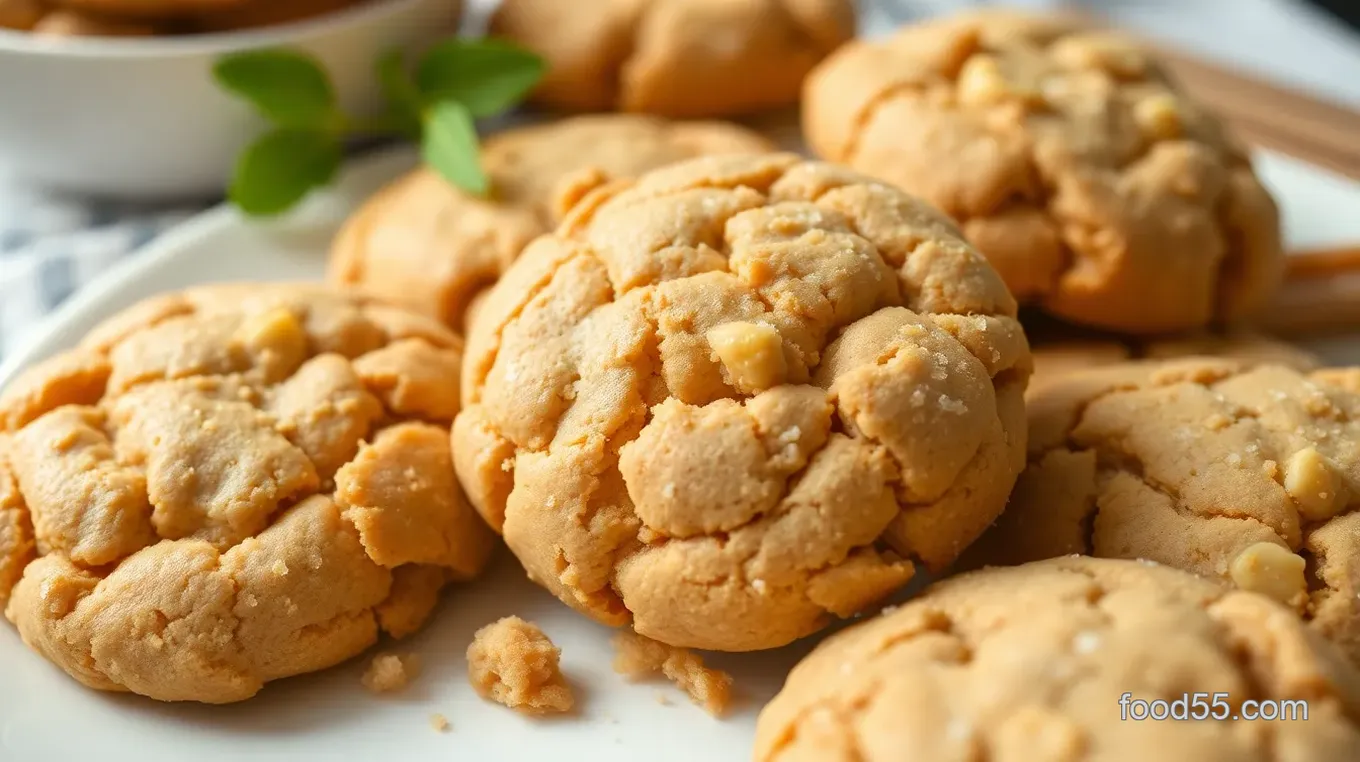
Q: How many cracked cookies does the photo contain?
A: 7